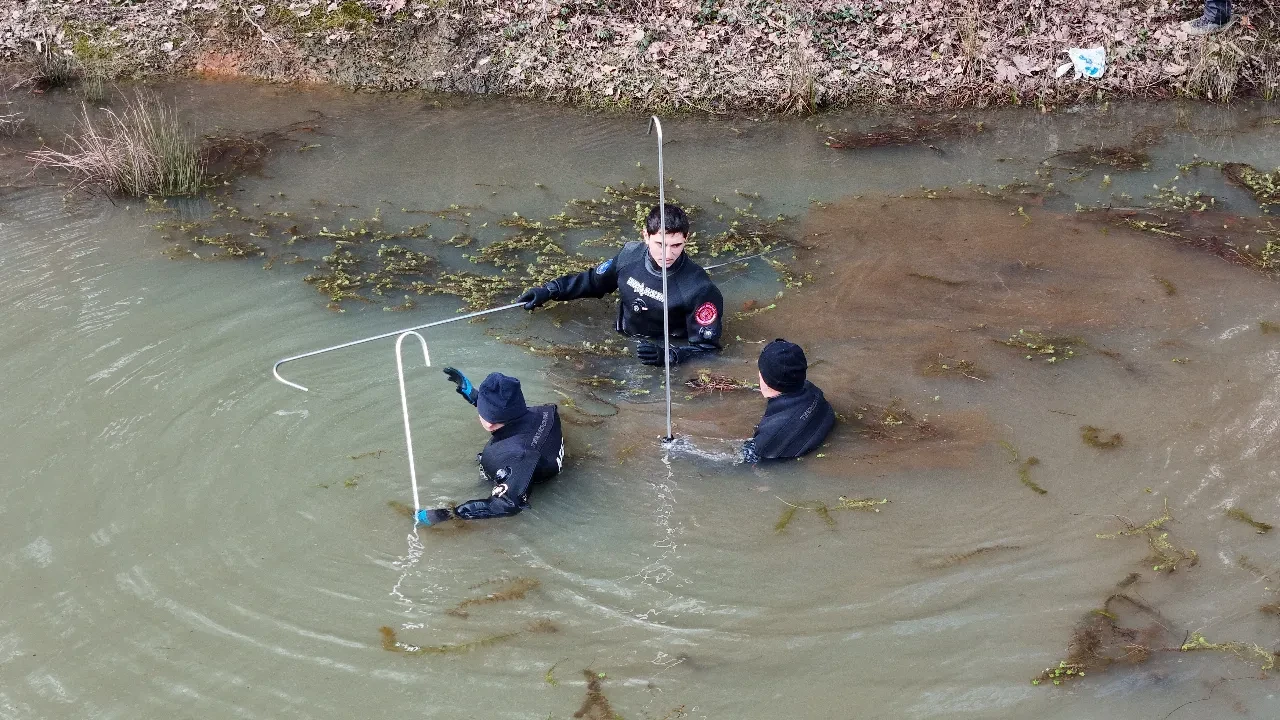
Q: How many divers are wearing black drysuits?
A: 3